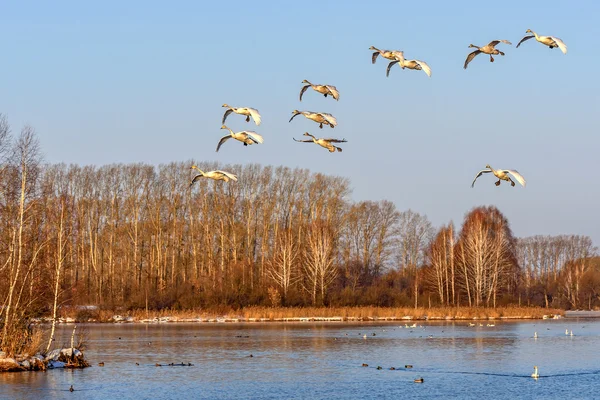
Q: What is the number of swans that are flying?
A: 11